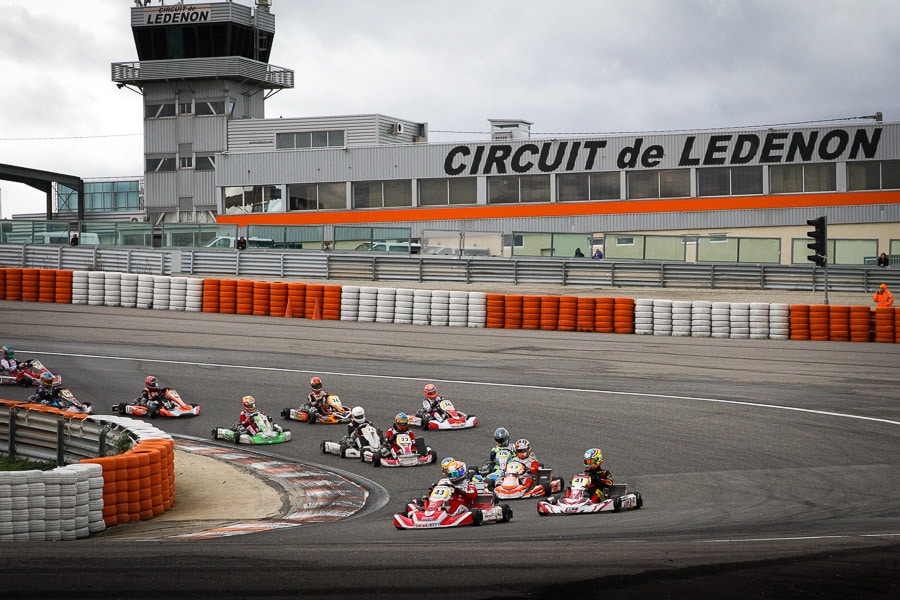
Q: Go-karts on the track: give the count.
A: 13